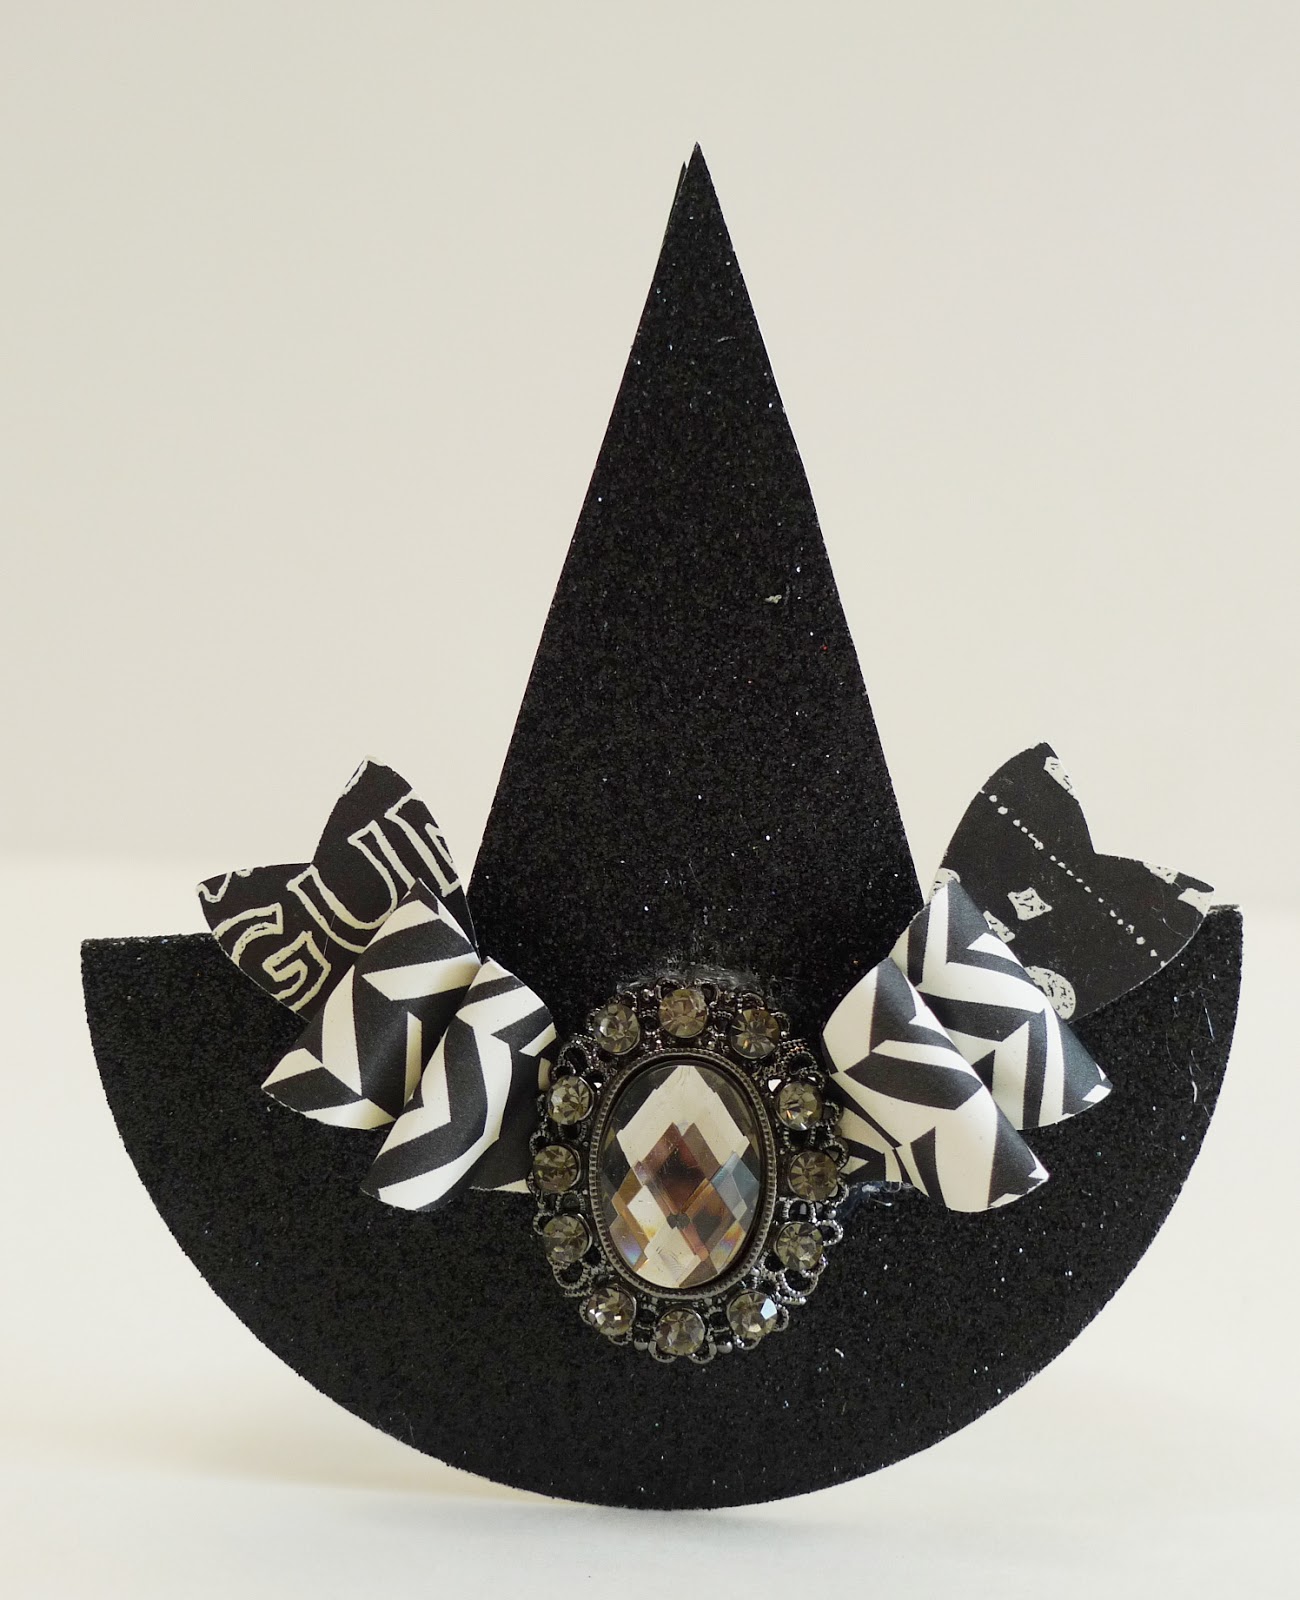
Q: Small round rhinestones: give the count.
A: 12